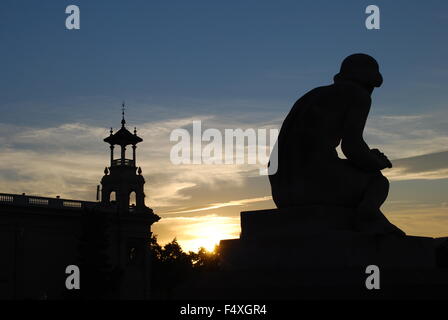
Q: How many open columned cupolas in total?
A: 1